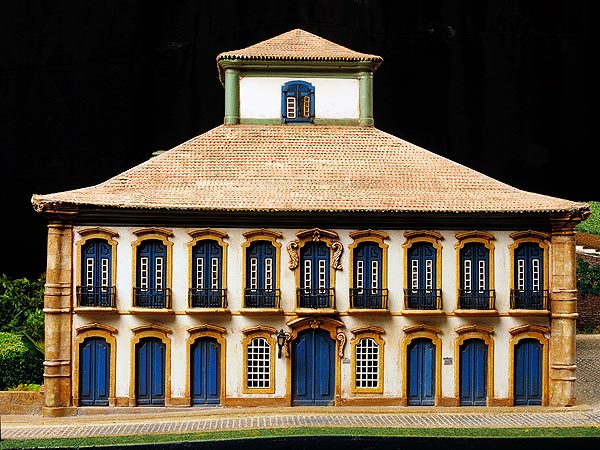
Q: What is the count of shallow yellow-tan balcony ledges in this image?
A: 9